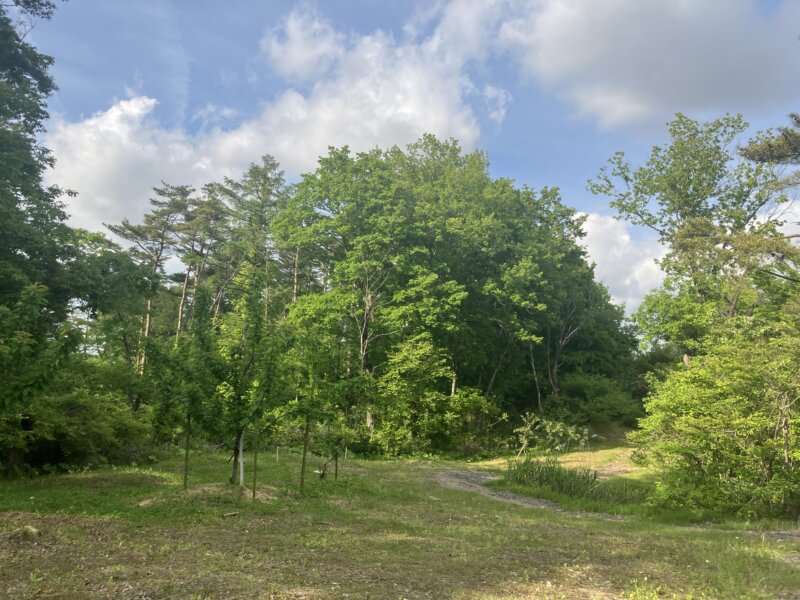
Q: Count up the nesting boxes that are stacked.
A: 0